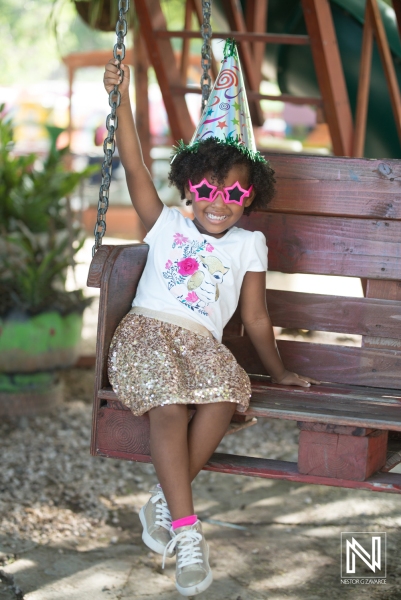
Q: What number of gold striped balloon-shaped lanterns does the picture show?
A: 0